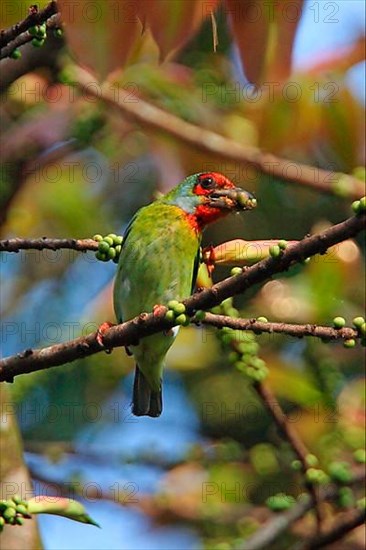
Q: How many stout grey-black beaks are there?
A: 1